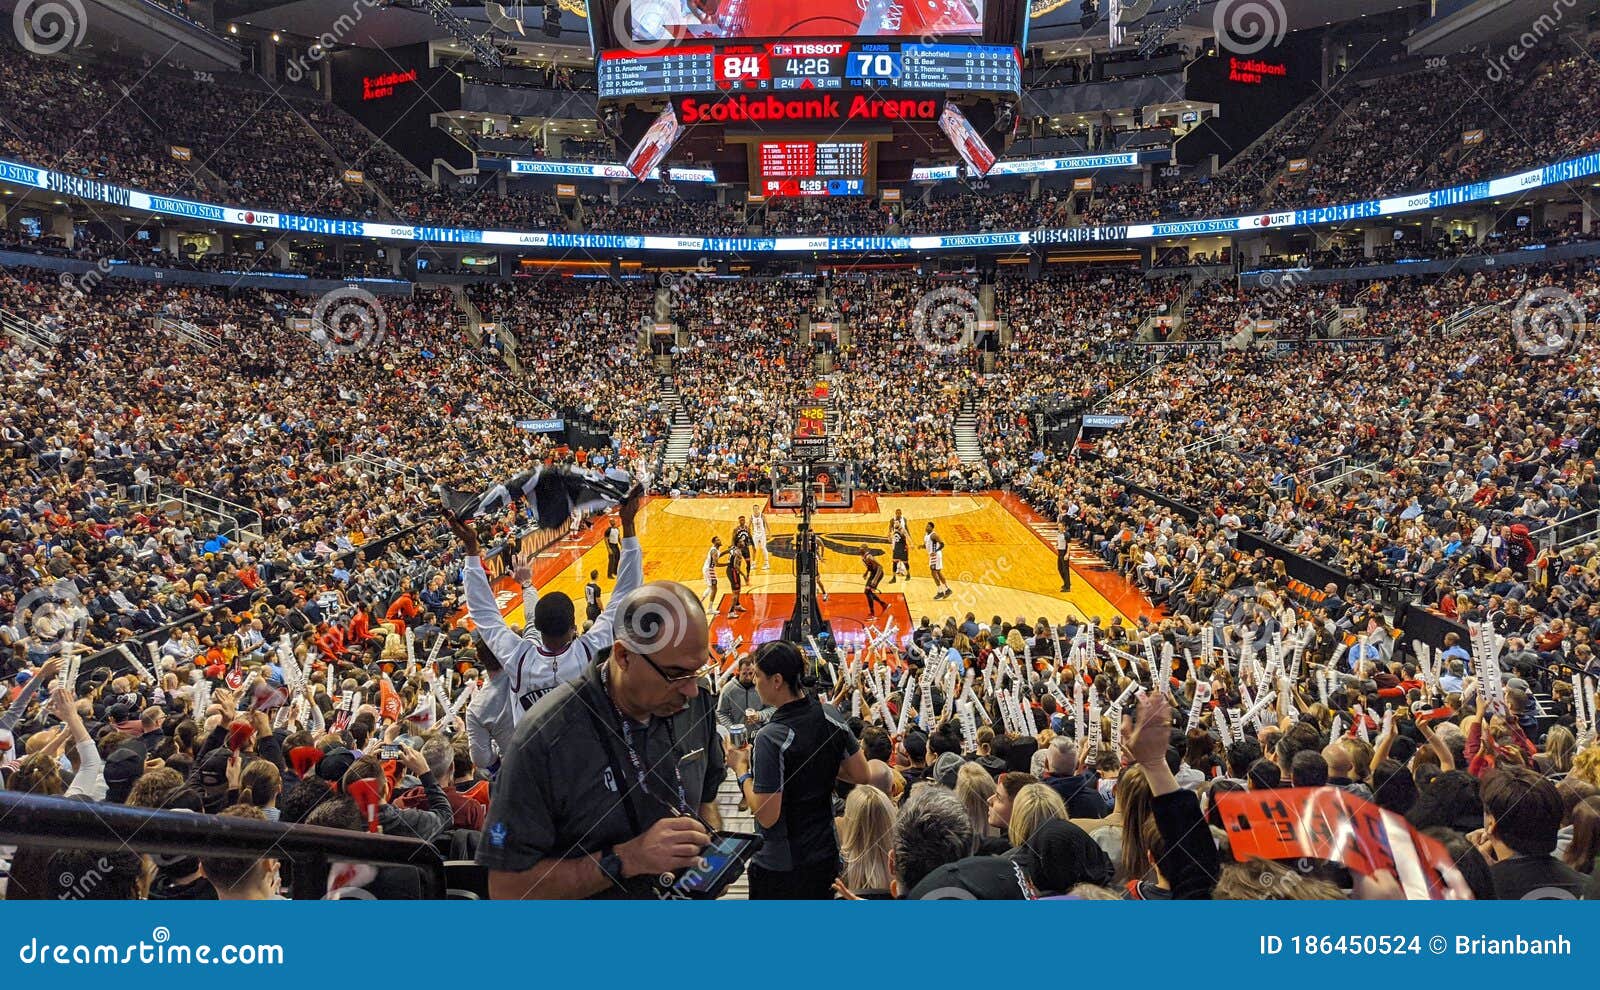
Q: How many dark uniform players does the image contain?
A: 4